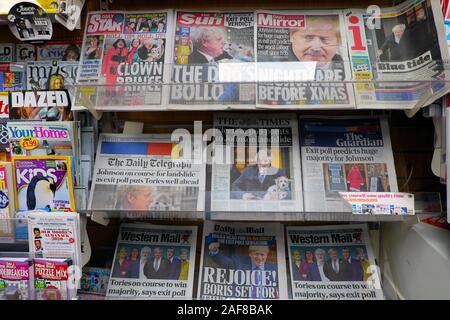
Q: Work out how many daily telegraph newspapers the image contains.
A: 1